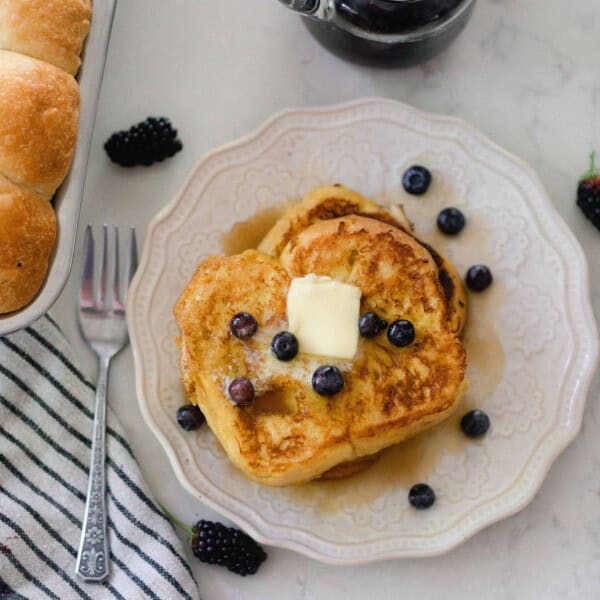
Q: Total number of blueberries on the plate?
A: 12